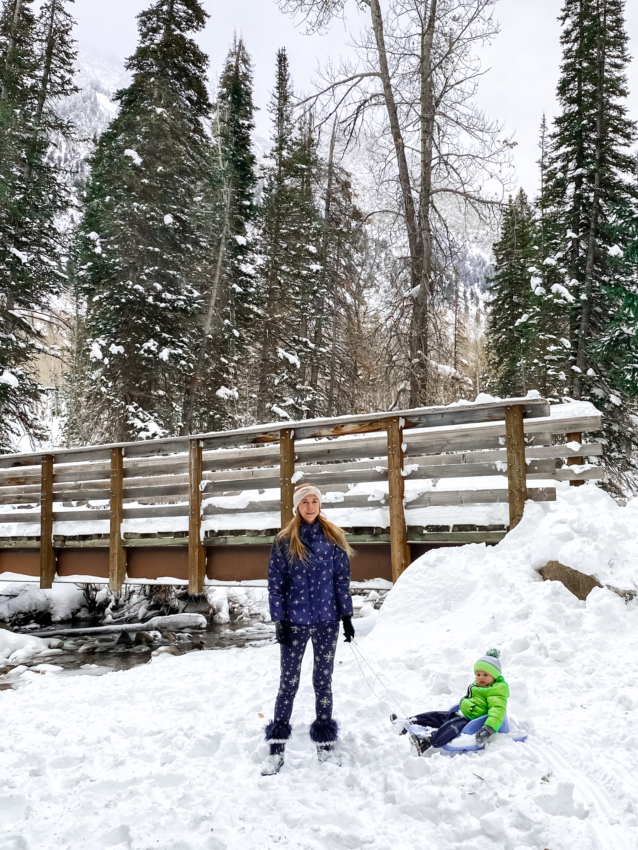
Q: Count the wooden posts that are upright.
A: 7